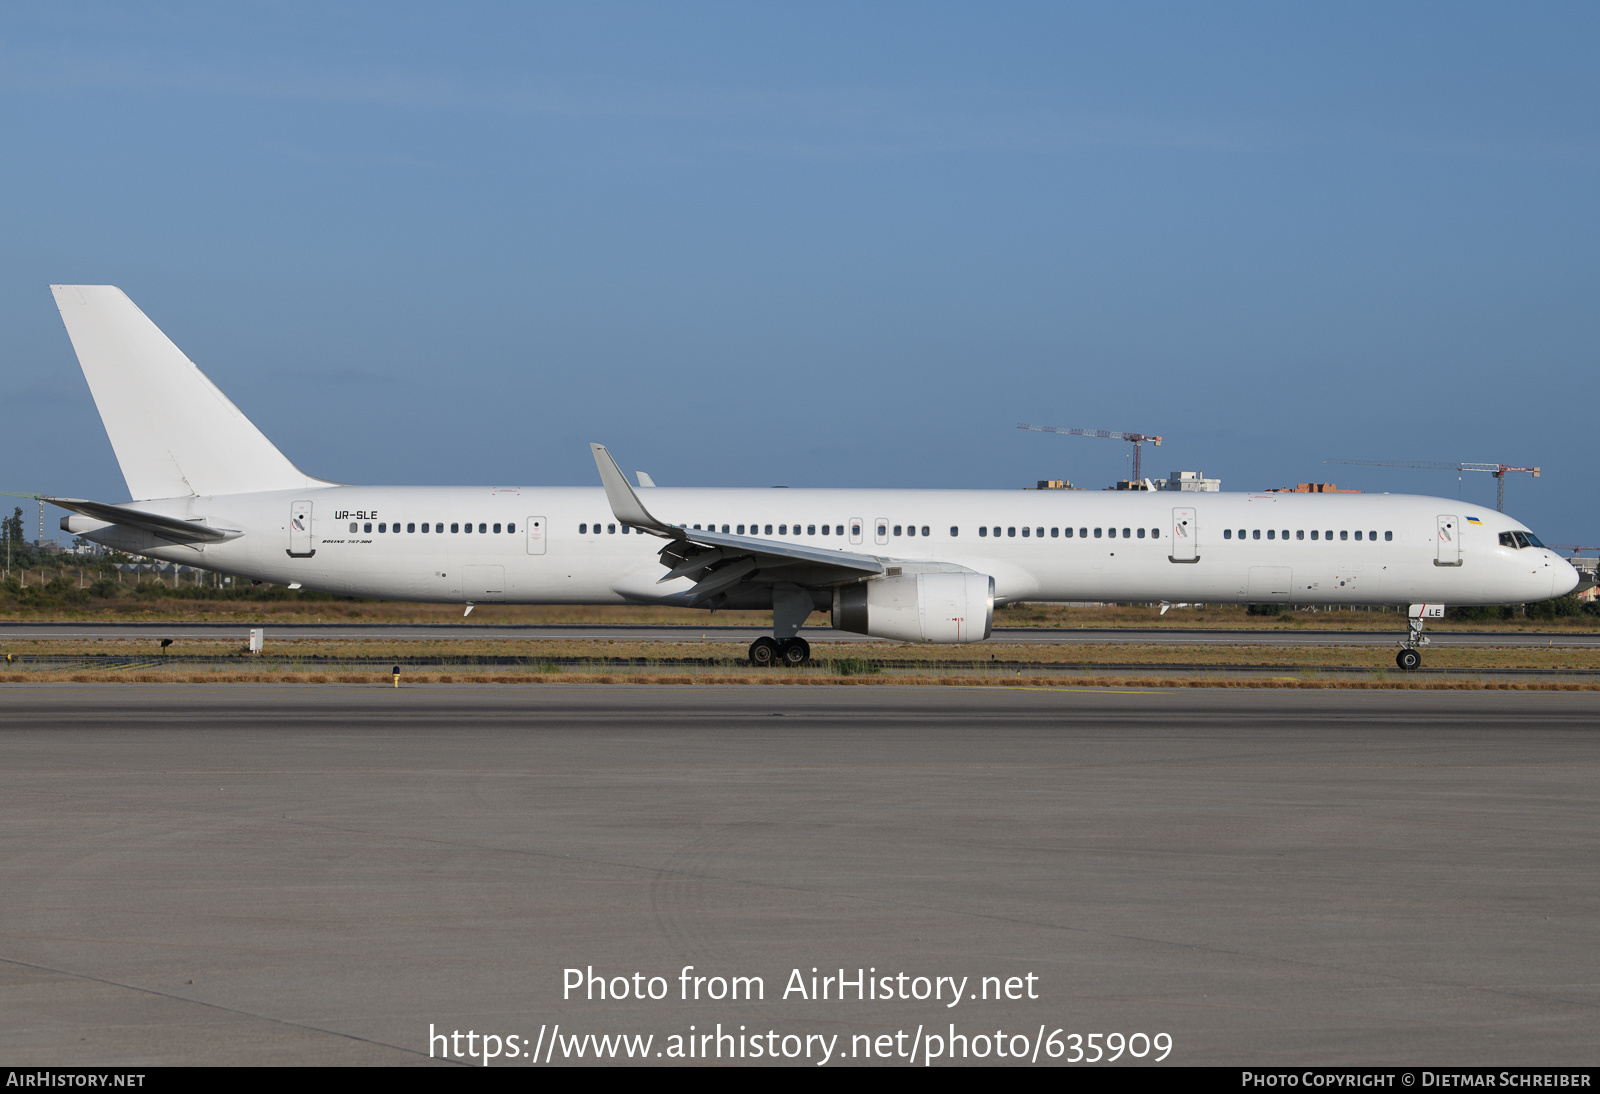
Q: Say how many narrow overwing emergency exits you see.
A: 2